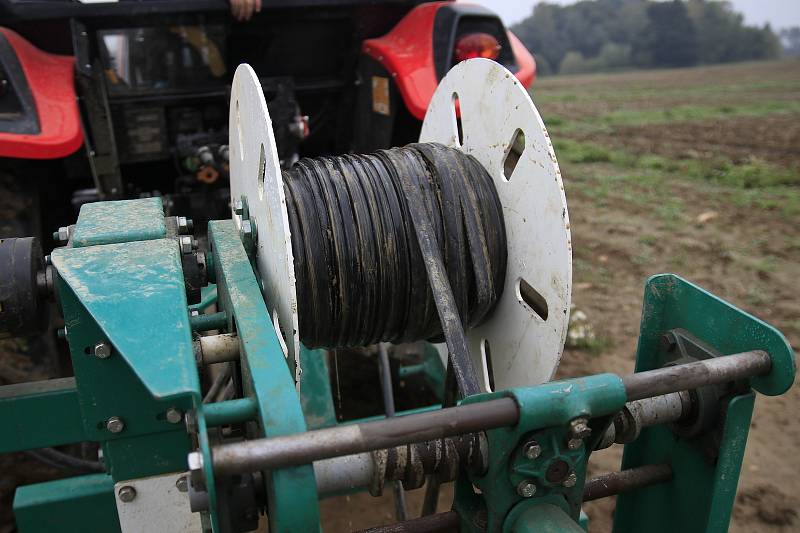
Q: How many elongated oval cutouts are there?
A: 7